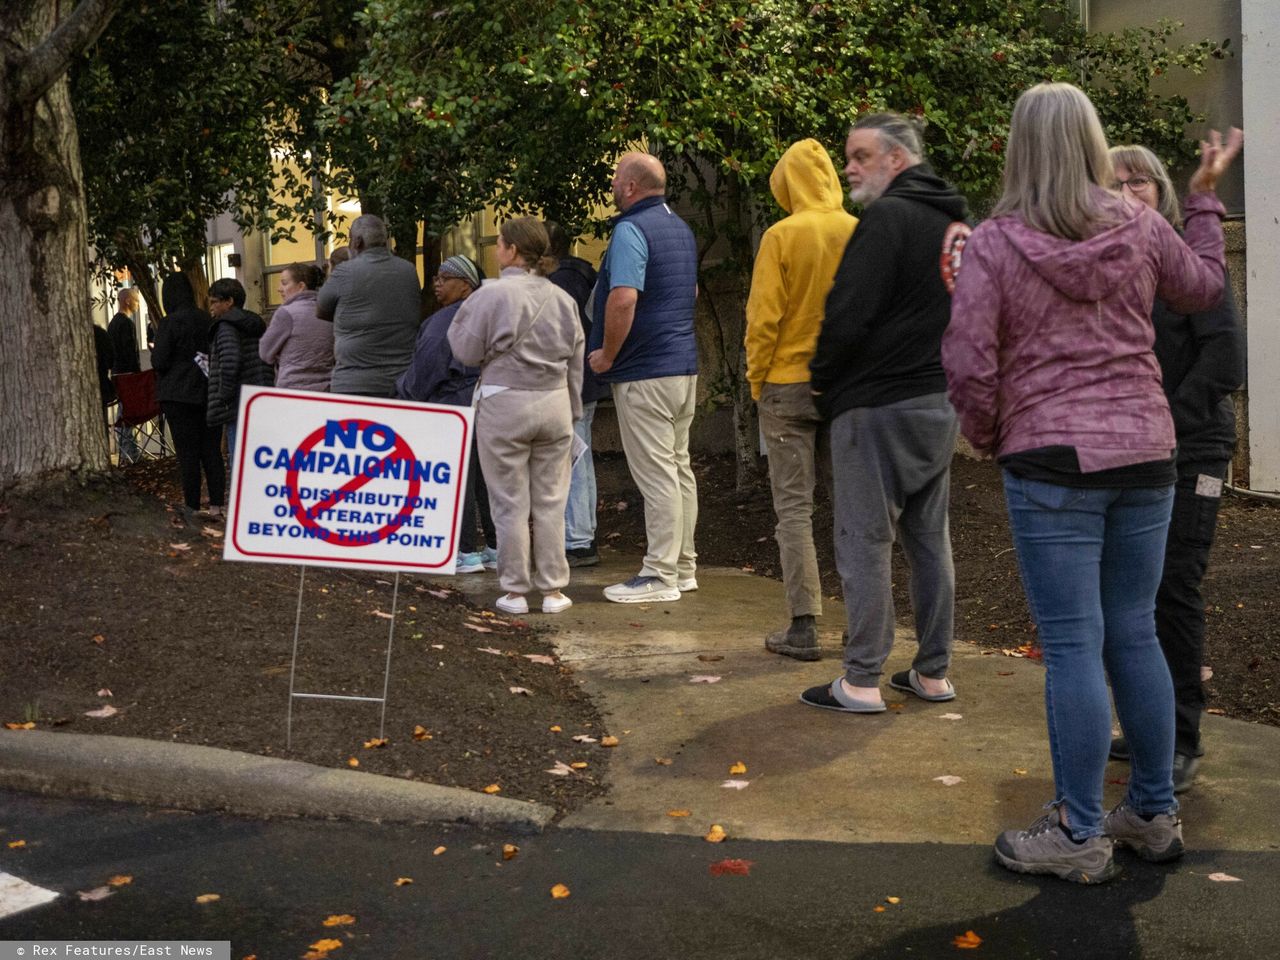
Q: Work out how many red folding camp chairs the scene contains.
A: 1